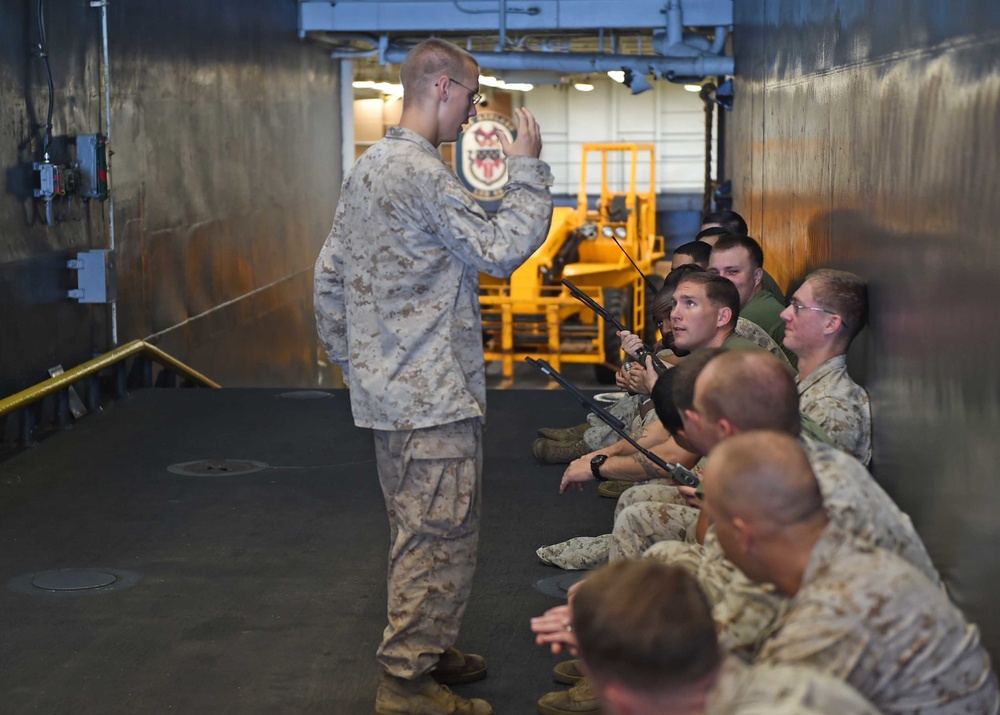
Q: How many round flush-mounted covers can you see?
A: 4